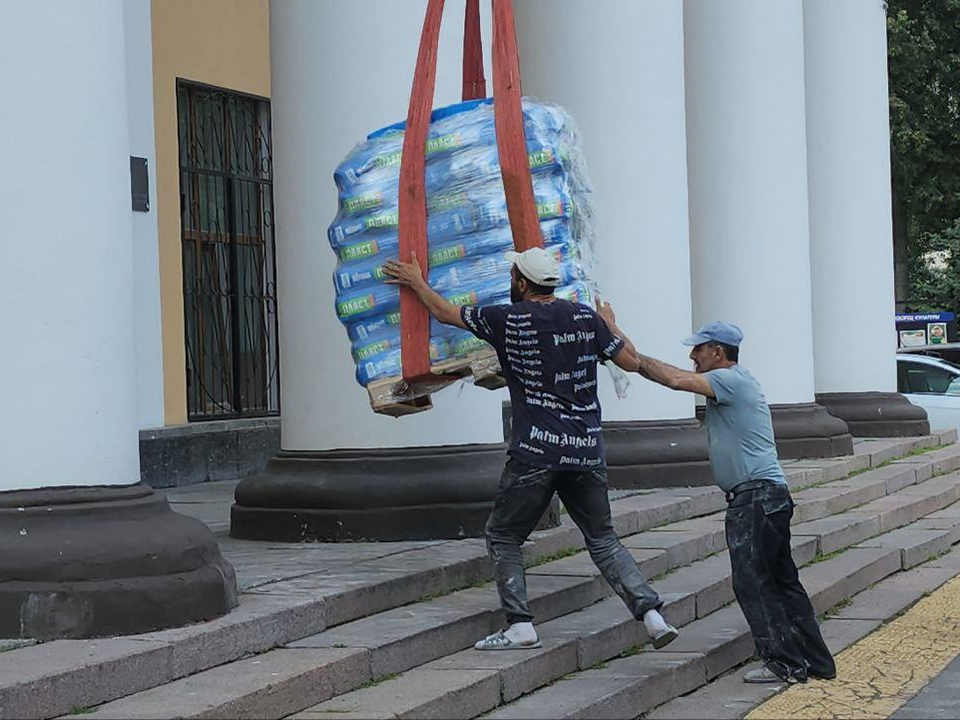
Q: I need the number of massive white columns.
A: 5